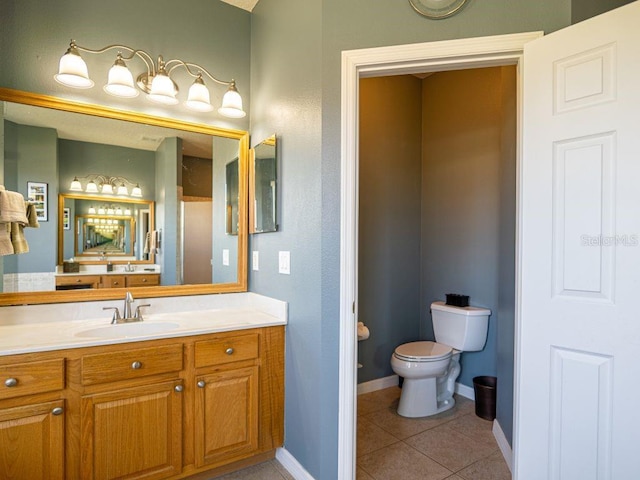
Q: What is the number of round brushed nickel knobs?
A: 6